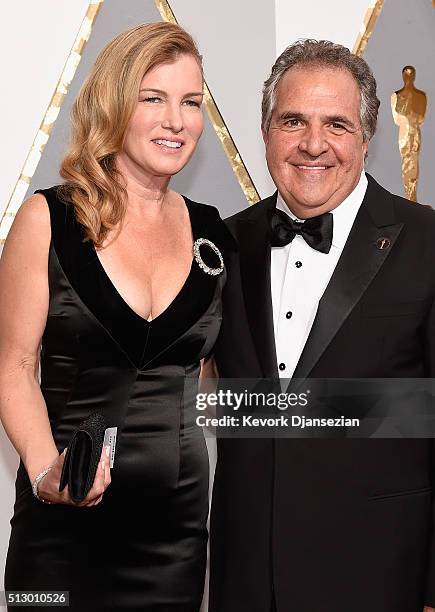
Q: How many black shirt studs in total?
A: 3